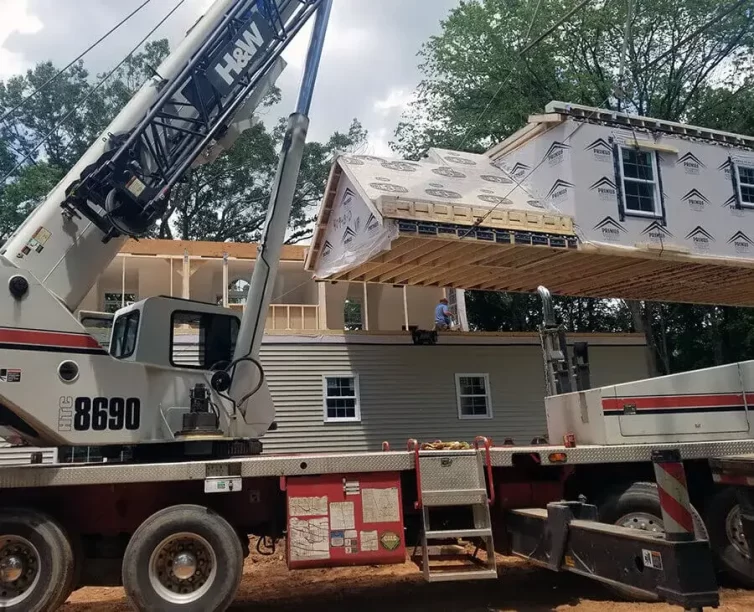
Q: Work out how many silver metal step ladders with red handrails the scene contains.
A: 1